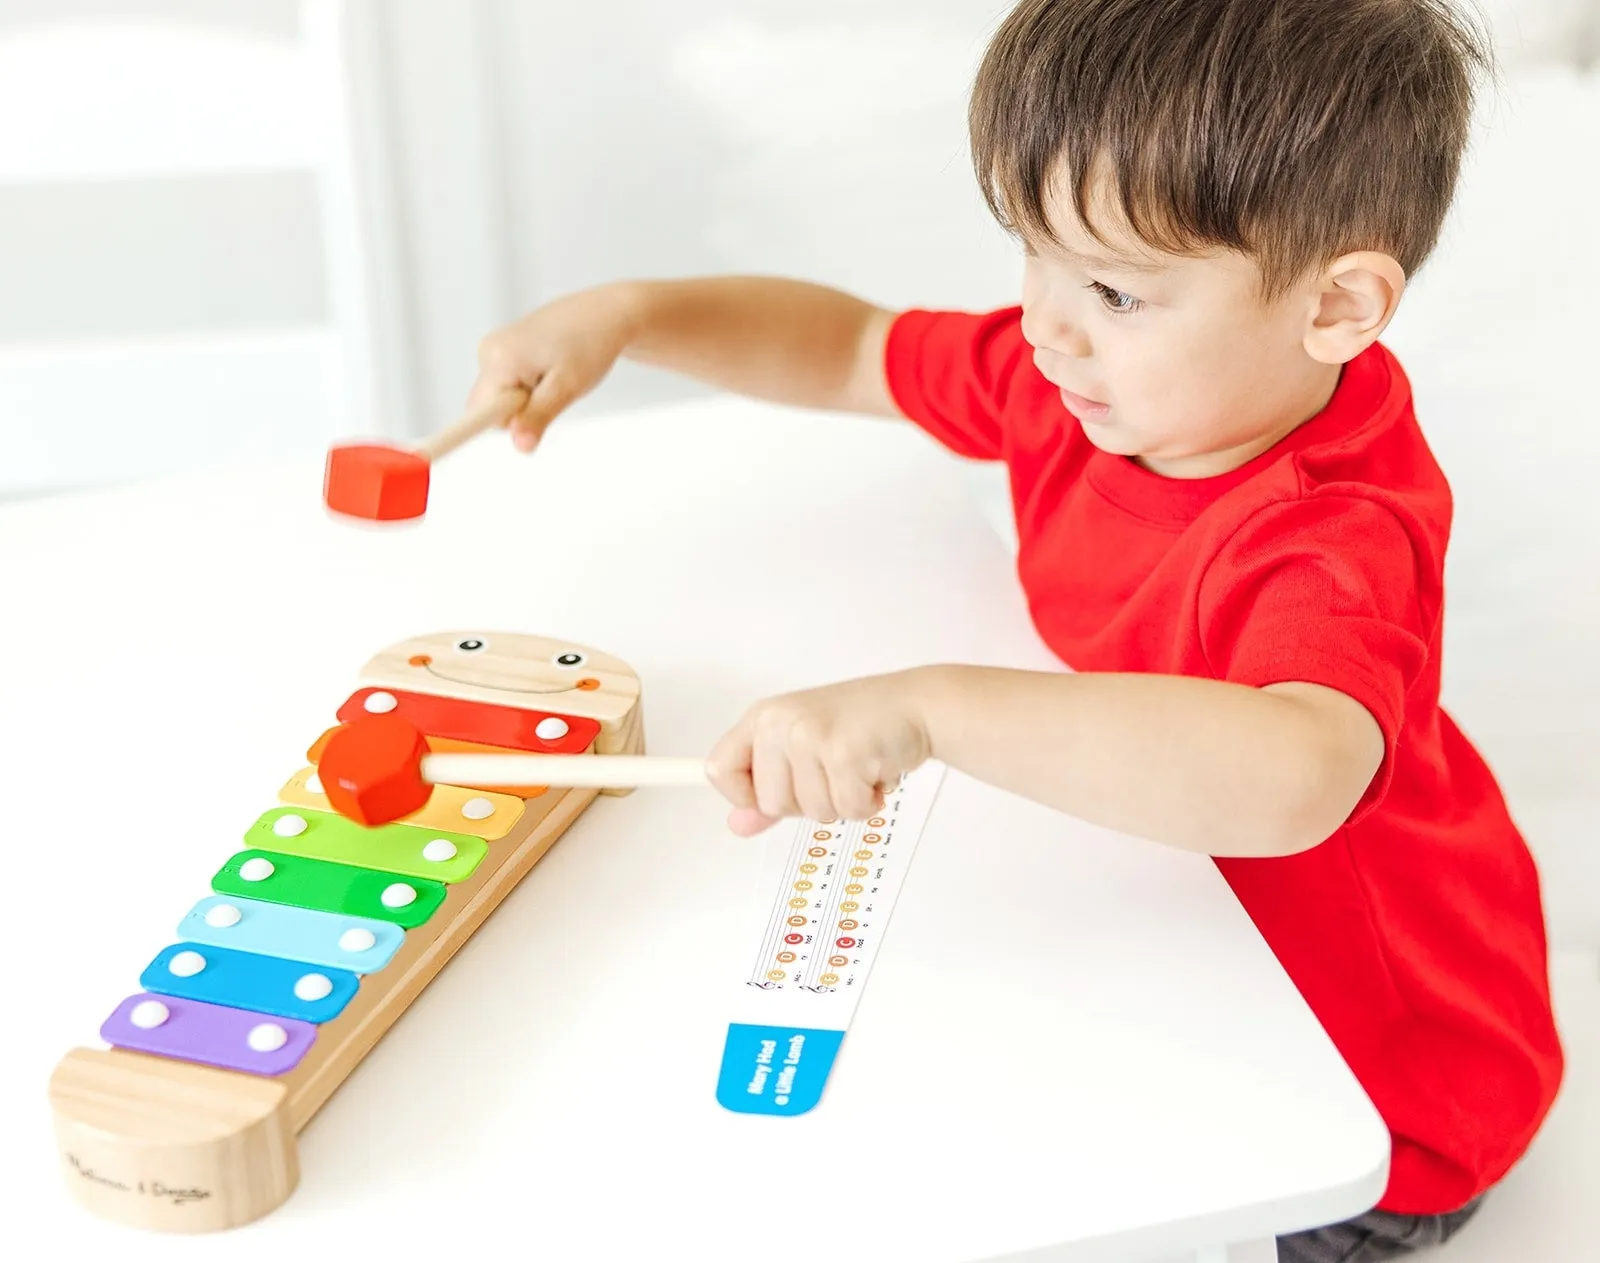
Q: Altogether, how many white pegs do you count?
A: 14